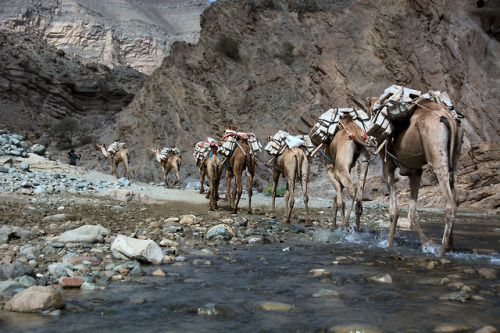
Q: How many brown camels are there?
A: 7